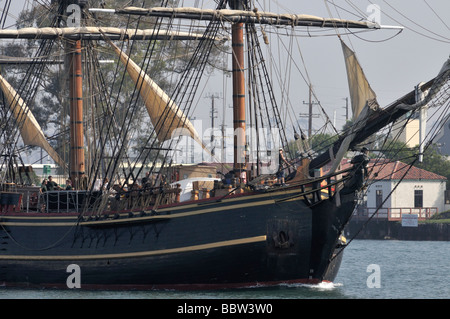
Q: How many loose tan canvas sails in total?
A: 3